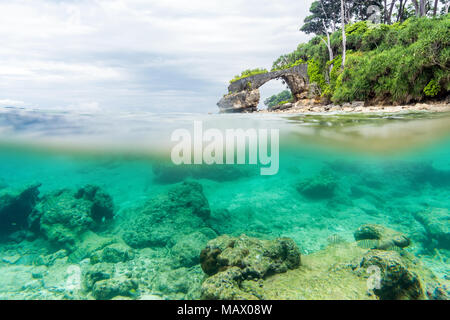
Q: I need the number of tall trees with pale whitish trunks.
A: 2